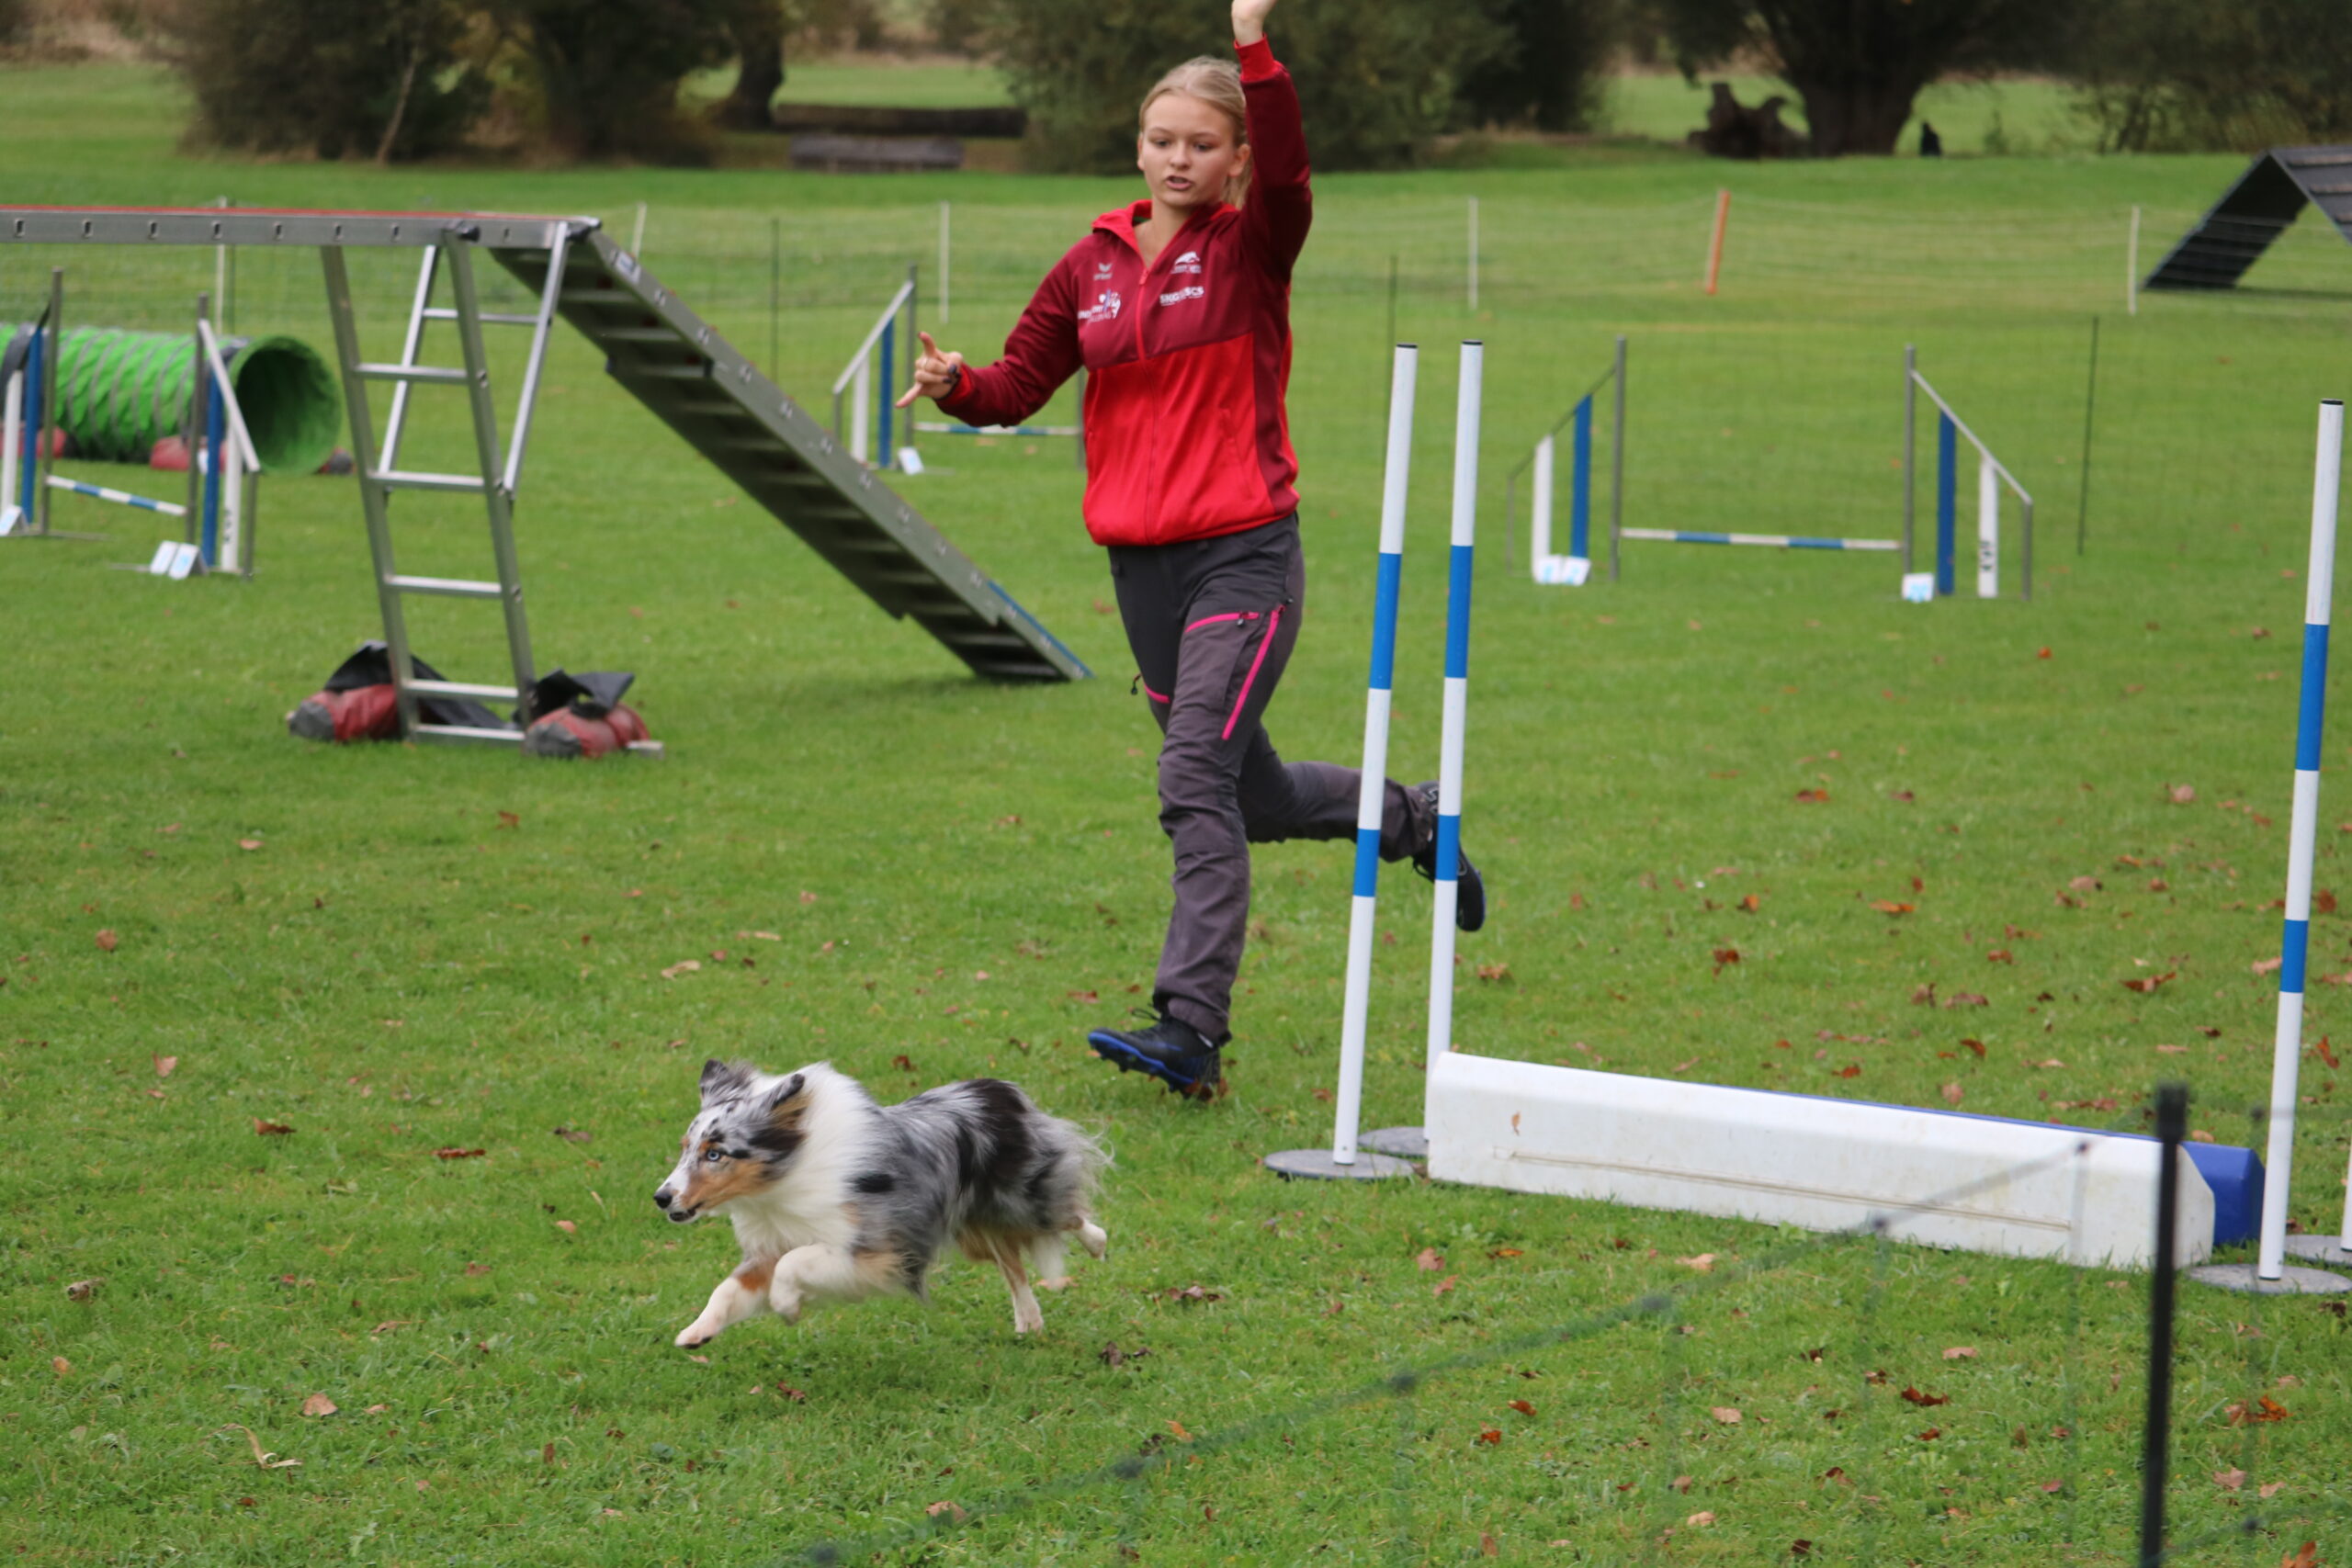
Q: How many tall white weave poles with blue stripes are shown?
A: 3